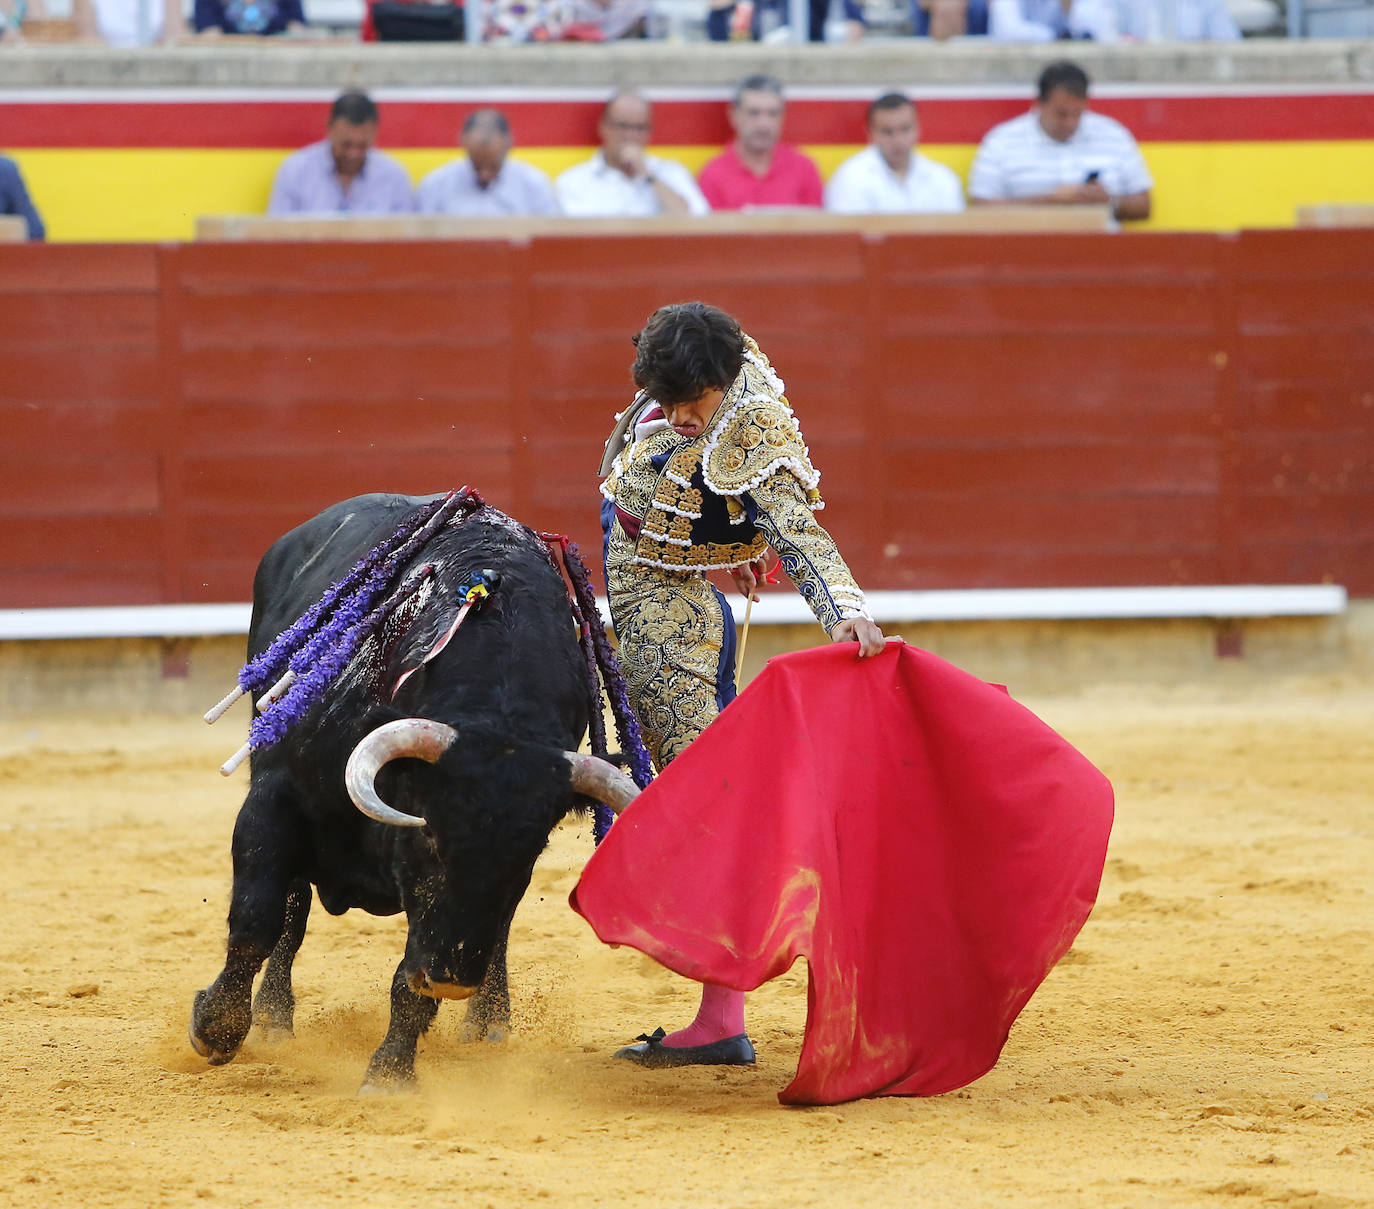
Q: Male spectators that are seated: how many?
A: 6